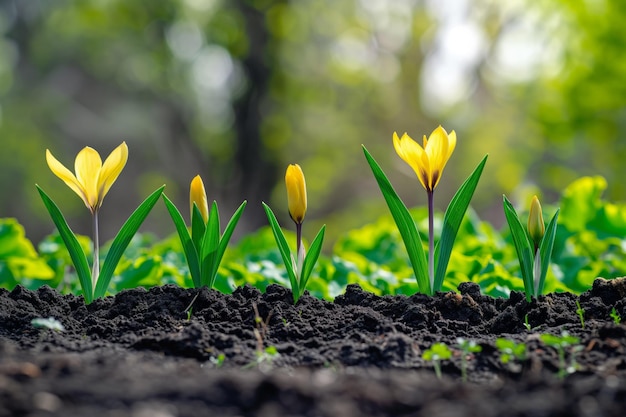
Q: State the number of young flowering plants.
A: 5